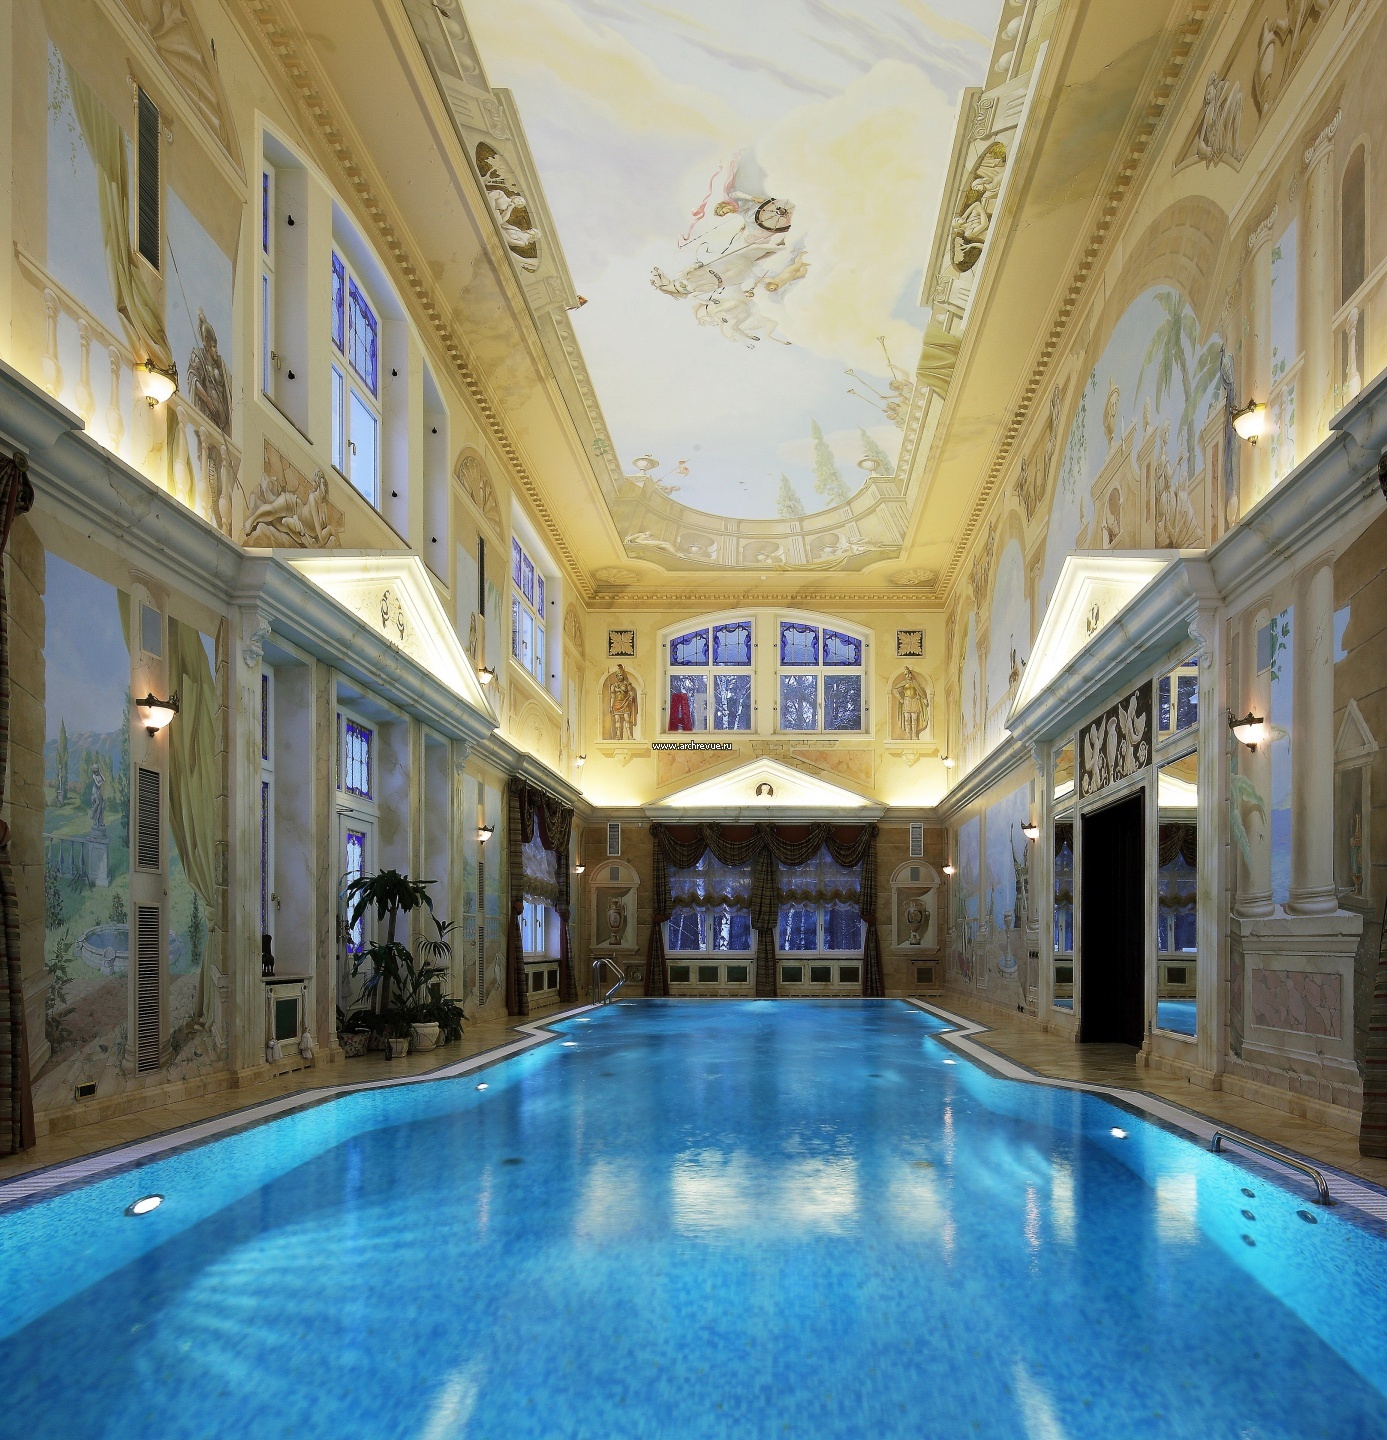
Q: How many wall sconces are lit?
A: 11